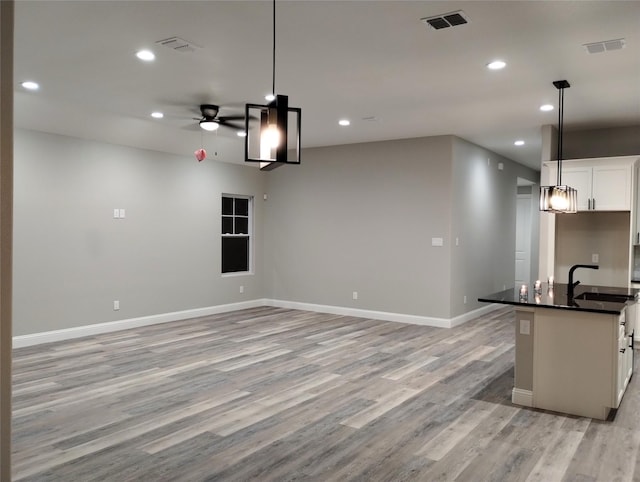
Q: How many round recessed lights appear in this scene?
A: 9